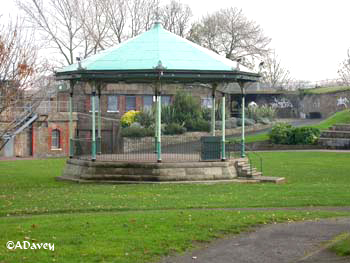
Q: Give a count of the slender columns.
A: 8